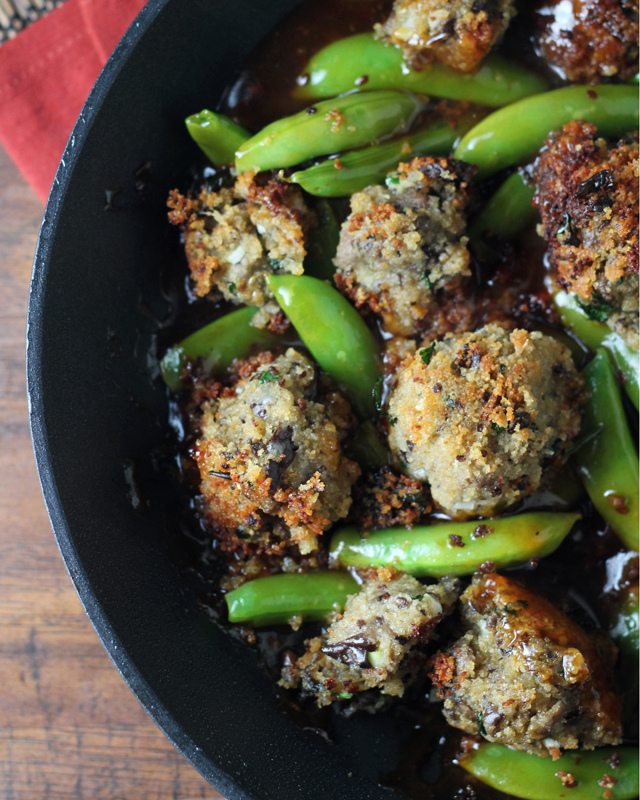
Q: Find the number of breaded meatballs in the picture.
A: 9